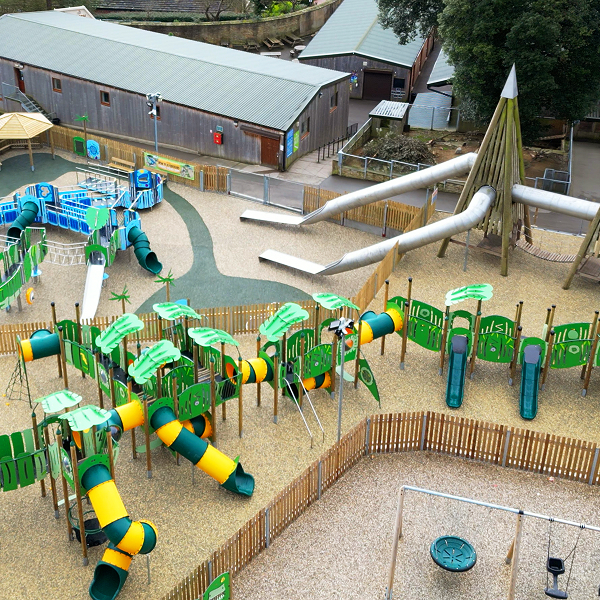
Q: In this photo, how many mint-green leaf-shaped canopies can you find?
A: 9